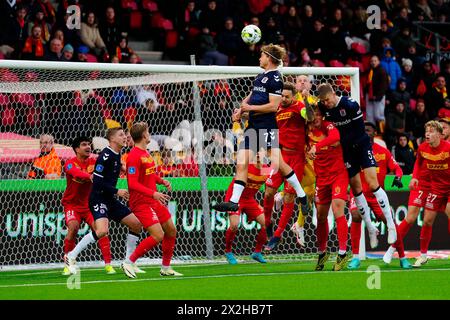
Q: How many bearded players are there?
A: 1